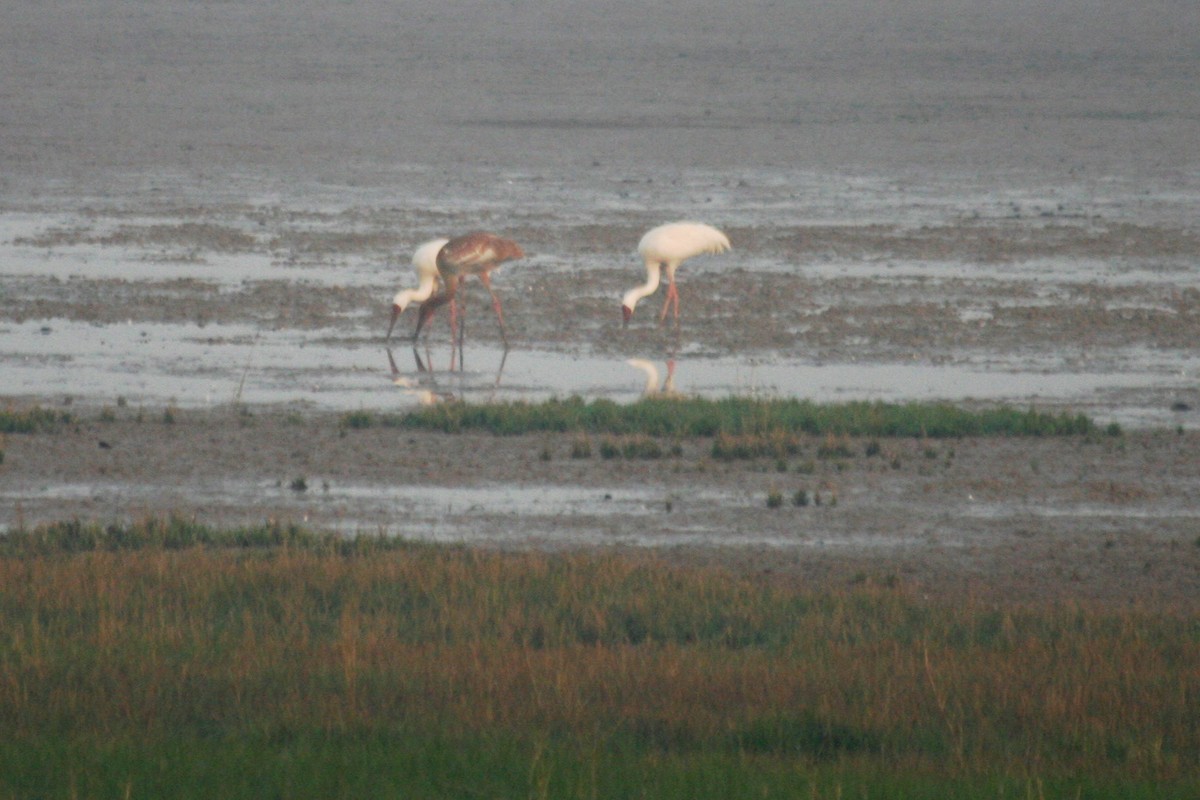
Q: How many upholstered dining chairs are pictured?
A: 0